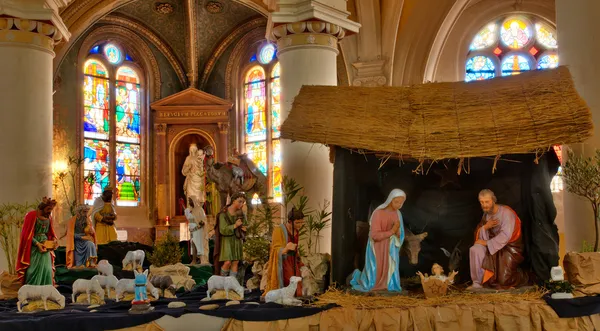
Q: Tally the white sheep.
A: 8